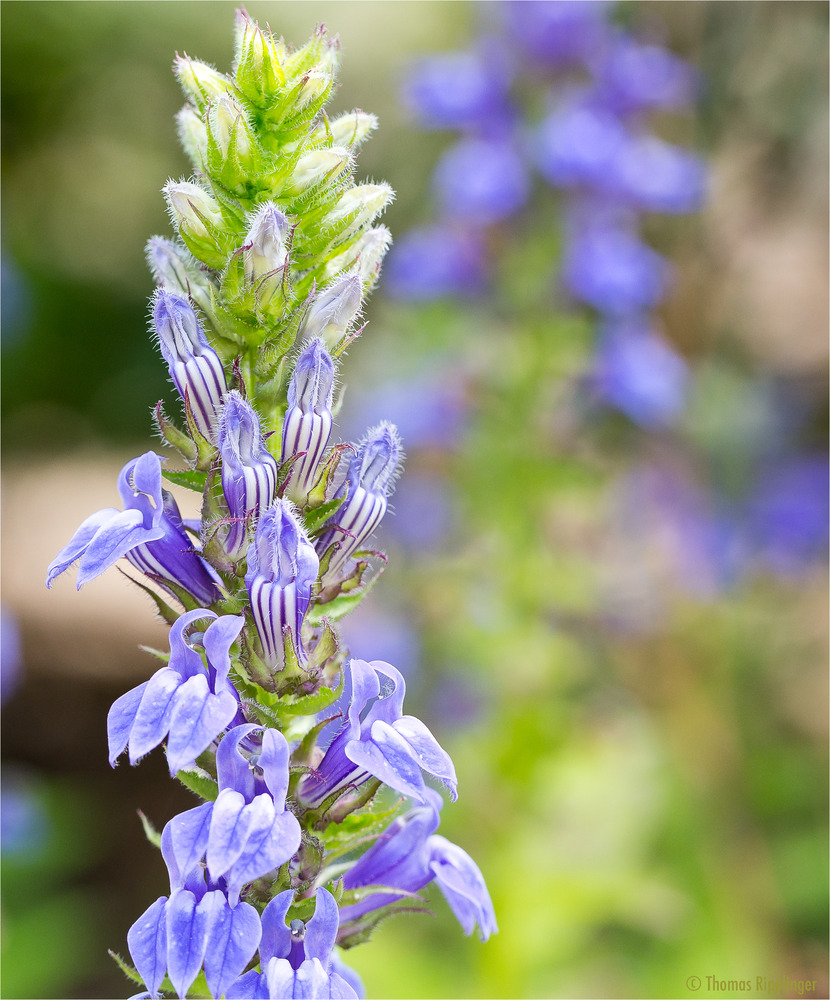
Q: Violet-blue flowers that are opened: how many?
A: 7